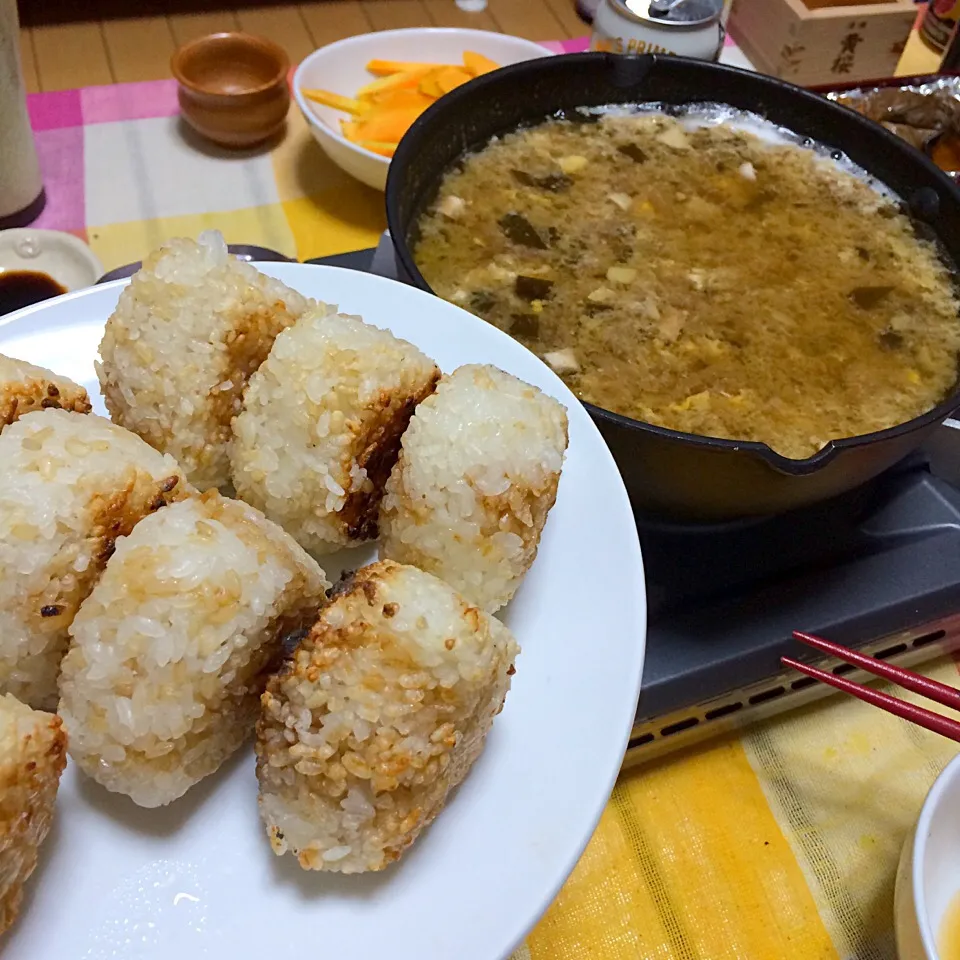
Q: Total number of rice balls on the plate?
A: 8